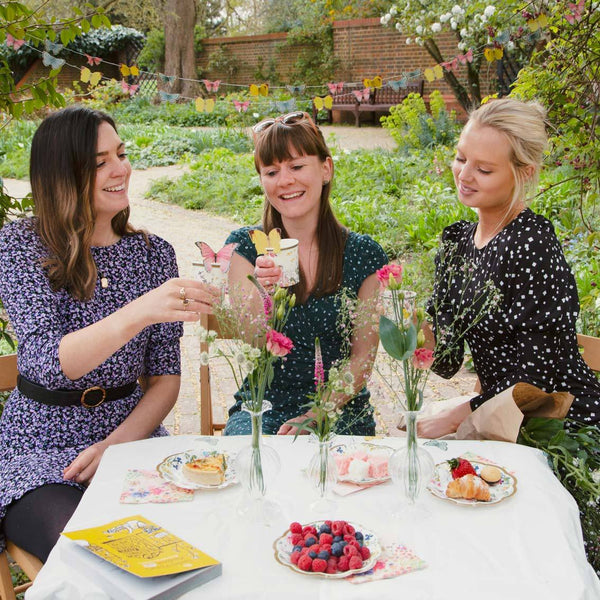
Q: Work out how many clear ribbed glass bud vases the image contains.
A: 3